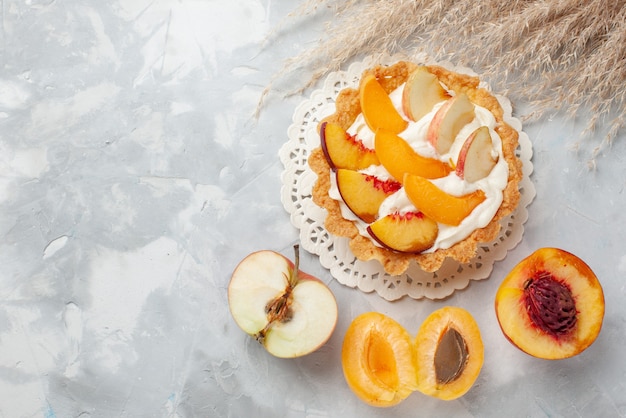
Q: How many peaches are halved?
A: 1